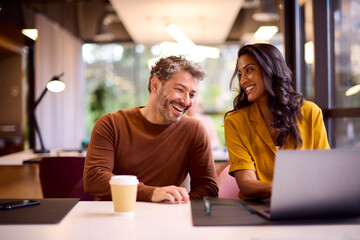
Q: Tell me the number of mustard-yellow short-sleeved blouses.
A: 1